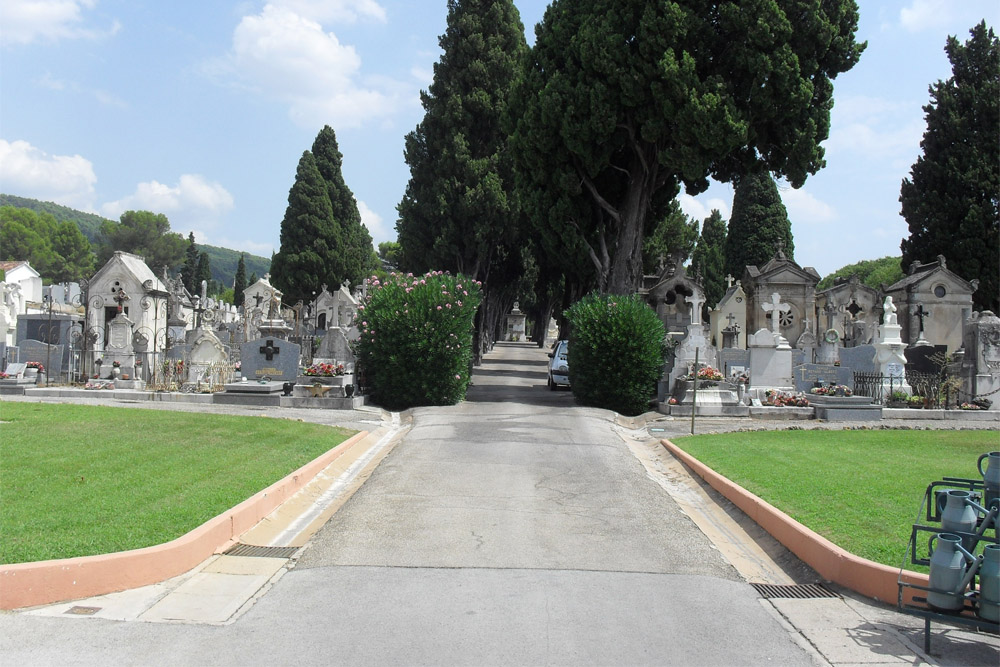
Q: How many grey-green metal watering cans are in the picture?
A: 5